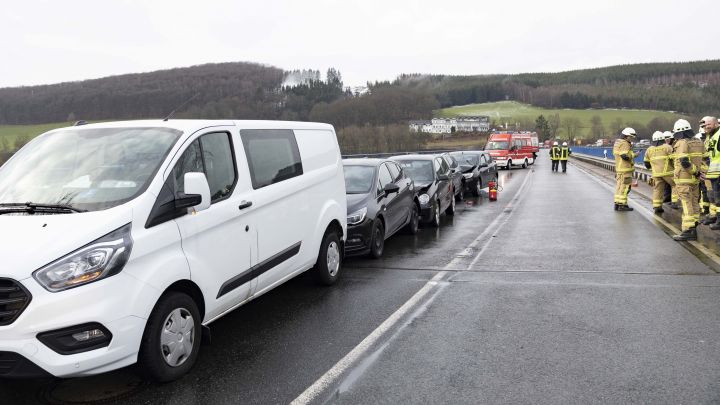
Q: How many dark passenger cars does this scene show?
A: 4